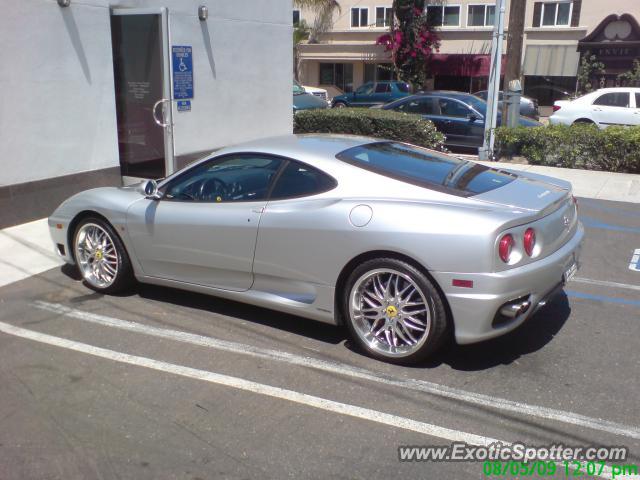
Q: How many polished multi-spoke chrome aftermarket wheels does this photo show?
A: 2